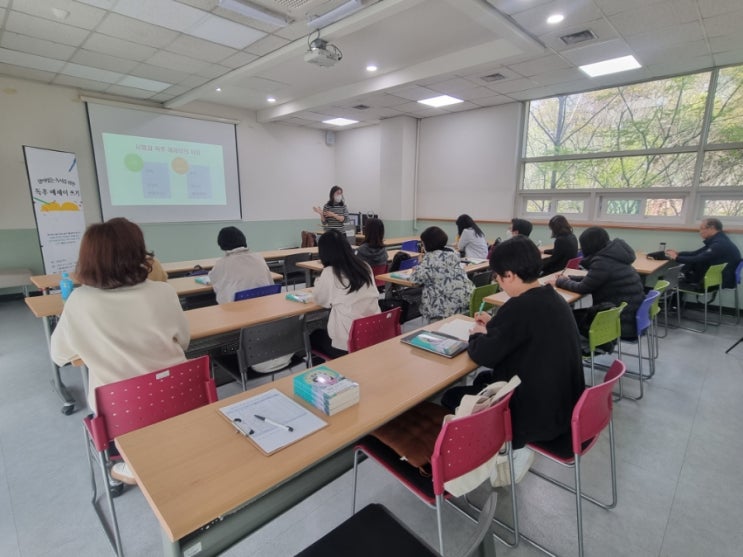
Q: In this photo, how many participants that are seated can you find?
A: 12